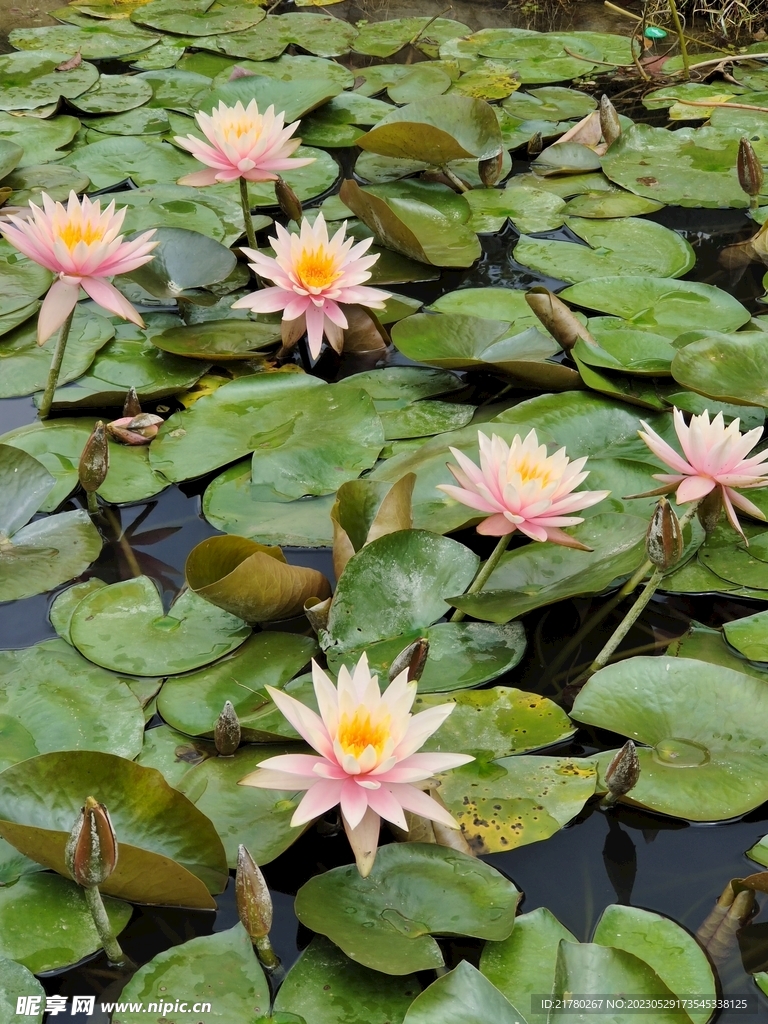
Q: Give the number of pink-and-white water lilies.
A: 6